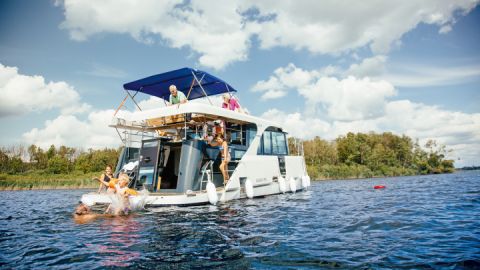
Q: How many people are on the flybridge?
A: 2